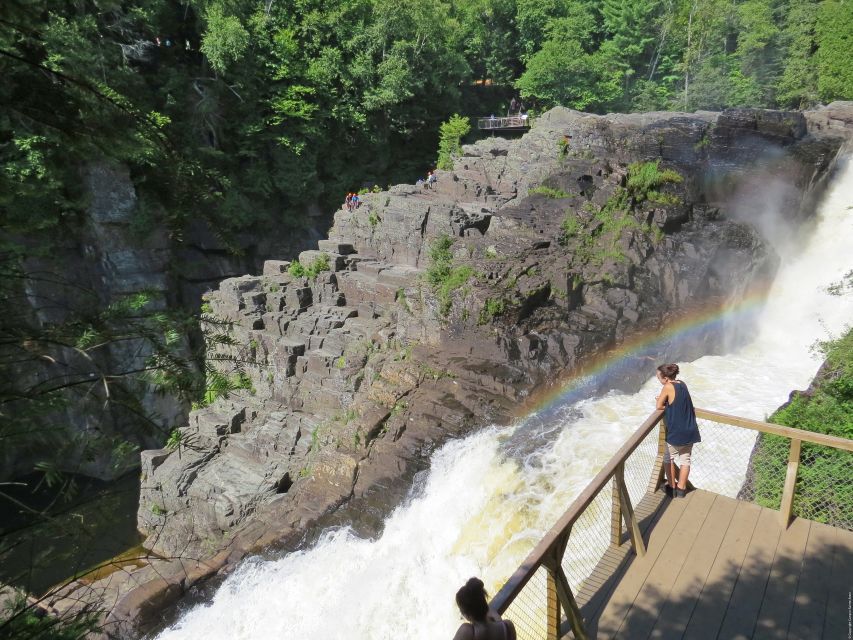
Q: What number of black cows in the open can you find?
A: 0